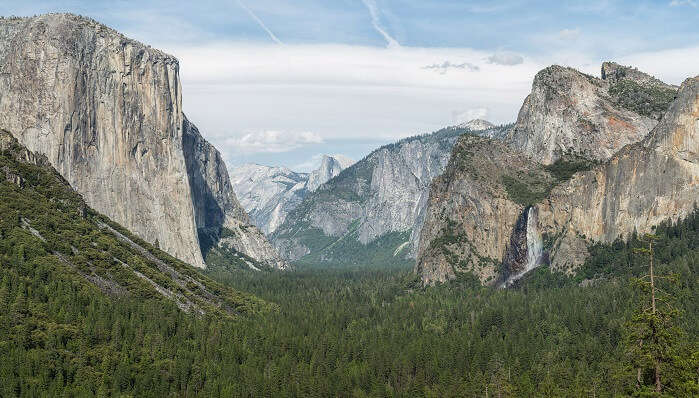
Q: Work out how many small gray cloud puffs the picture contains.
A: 2